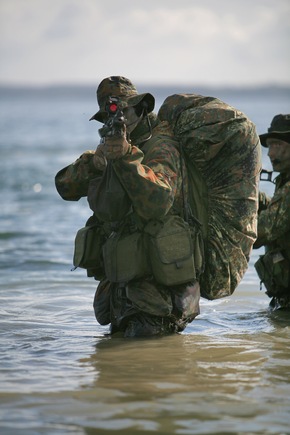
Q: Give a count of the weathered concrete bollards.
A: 0